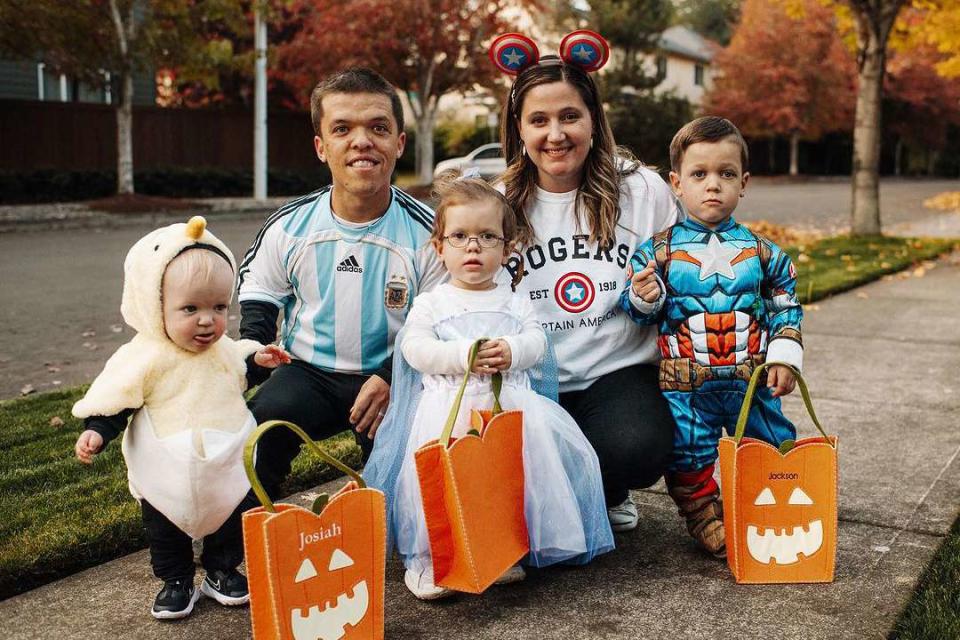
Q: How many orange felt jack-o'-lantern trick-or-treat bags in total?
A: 3